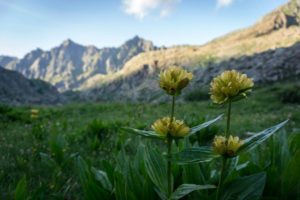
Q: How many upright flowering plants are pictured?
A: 2